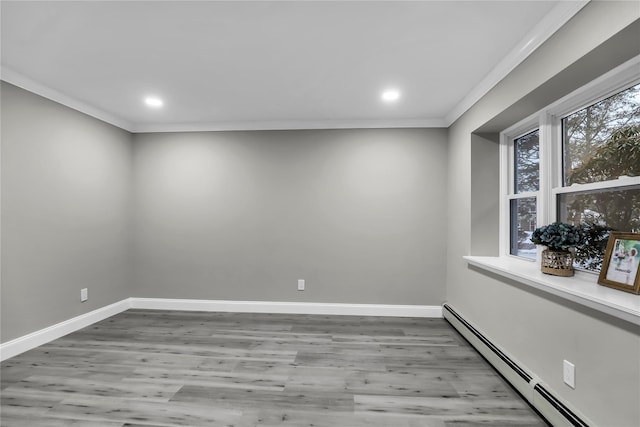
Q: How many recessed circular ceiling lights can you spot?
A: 2